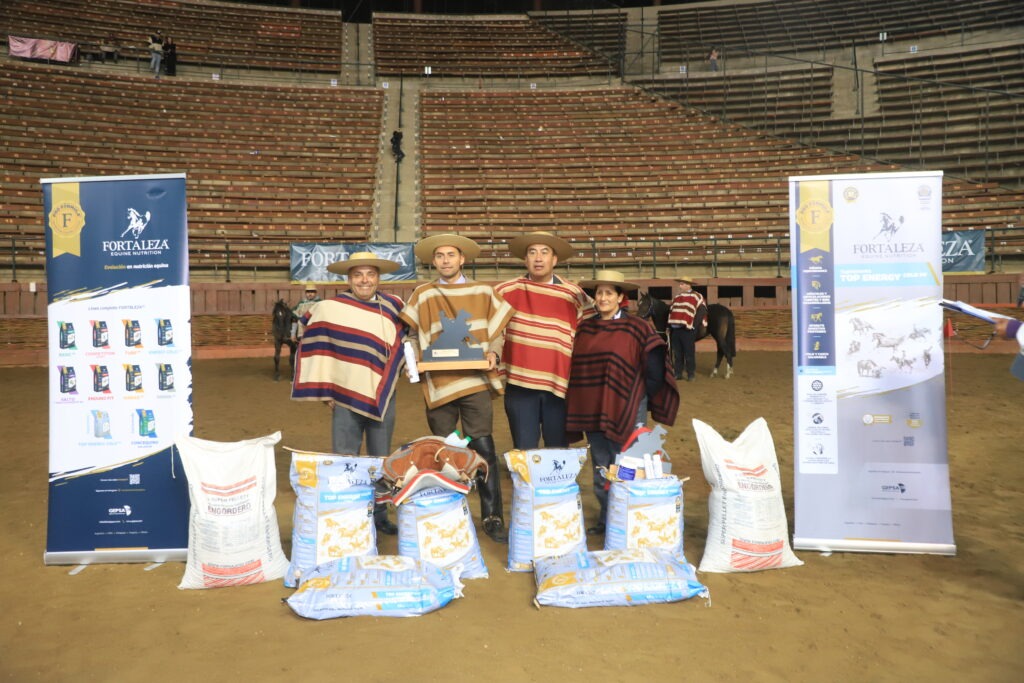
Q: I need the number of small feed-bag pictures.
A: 10